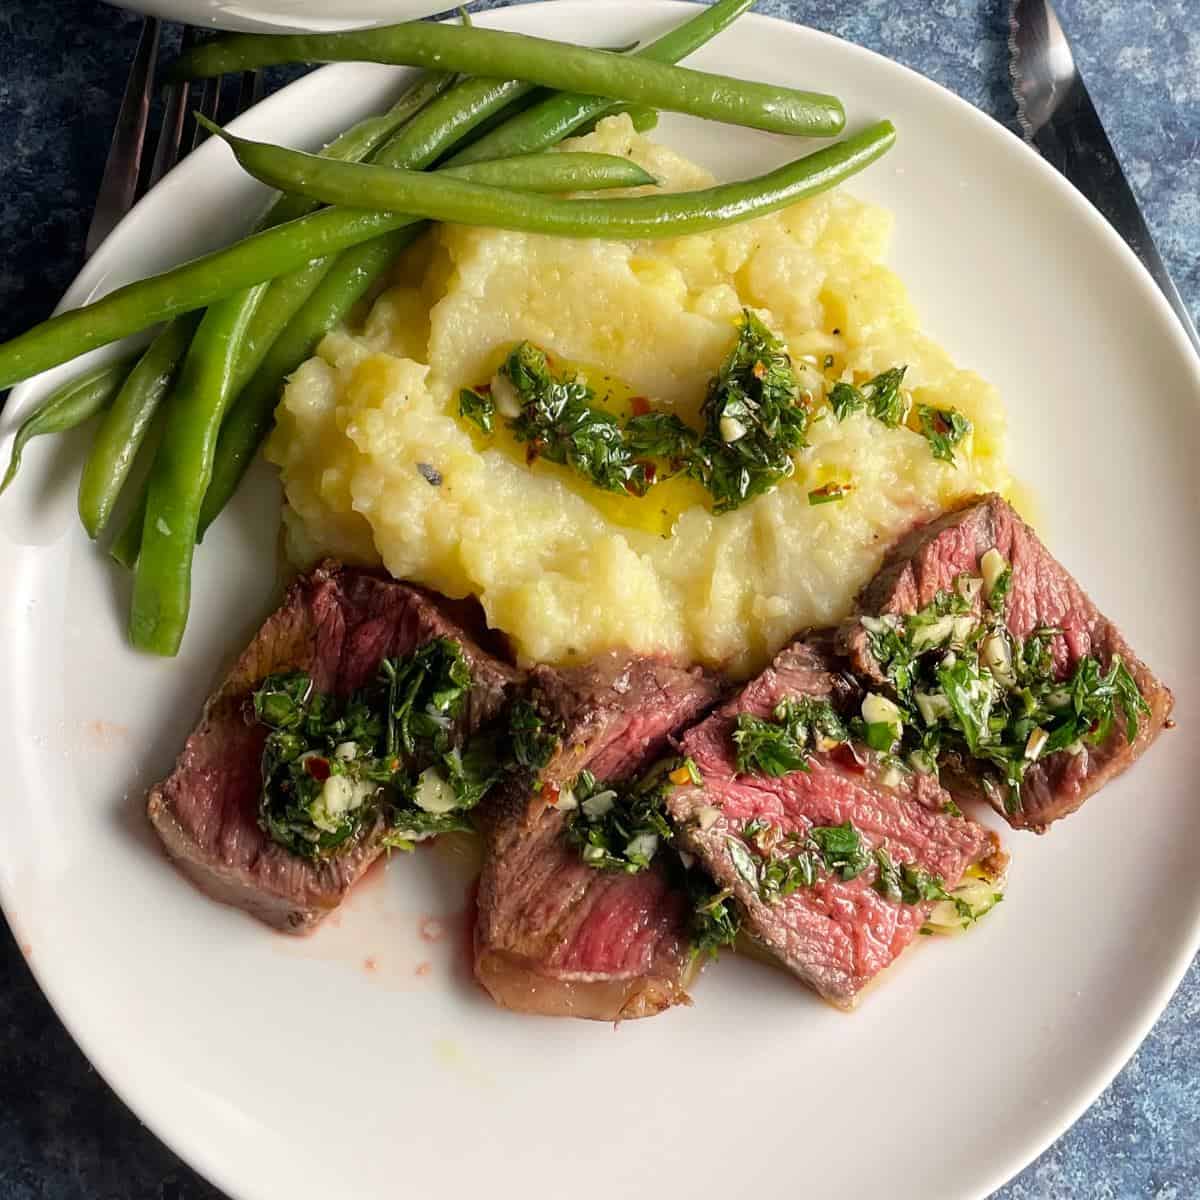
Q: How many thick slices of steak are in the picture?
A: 4